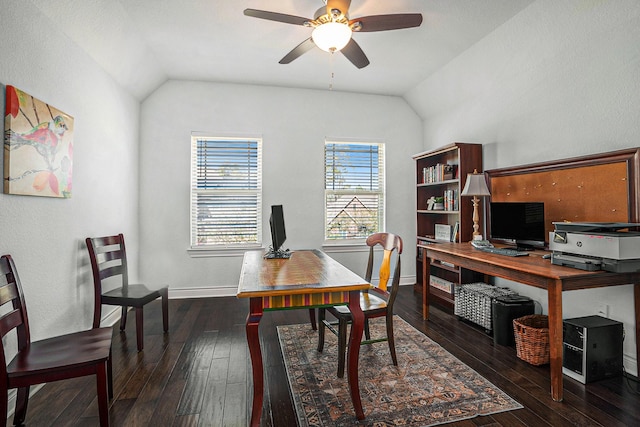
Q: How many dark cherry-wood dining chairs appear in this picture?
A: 2